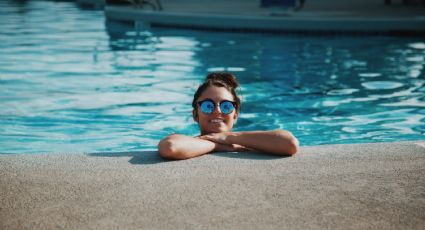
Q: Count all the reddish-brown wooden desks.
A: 0